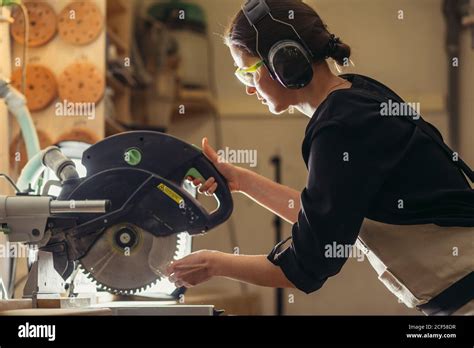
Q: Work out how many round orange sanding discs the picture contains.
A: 6